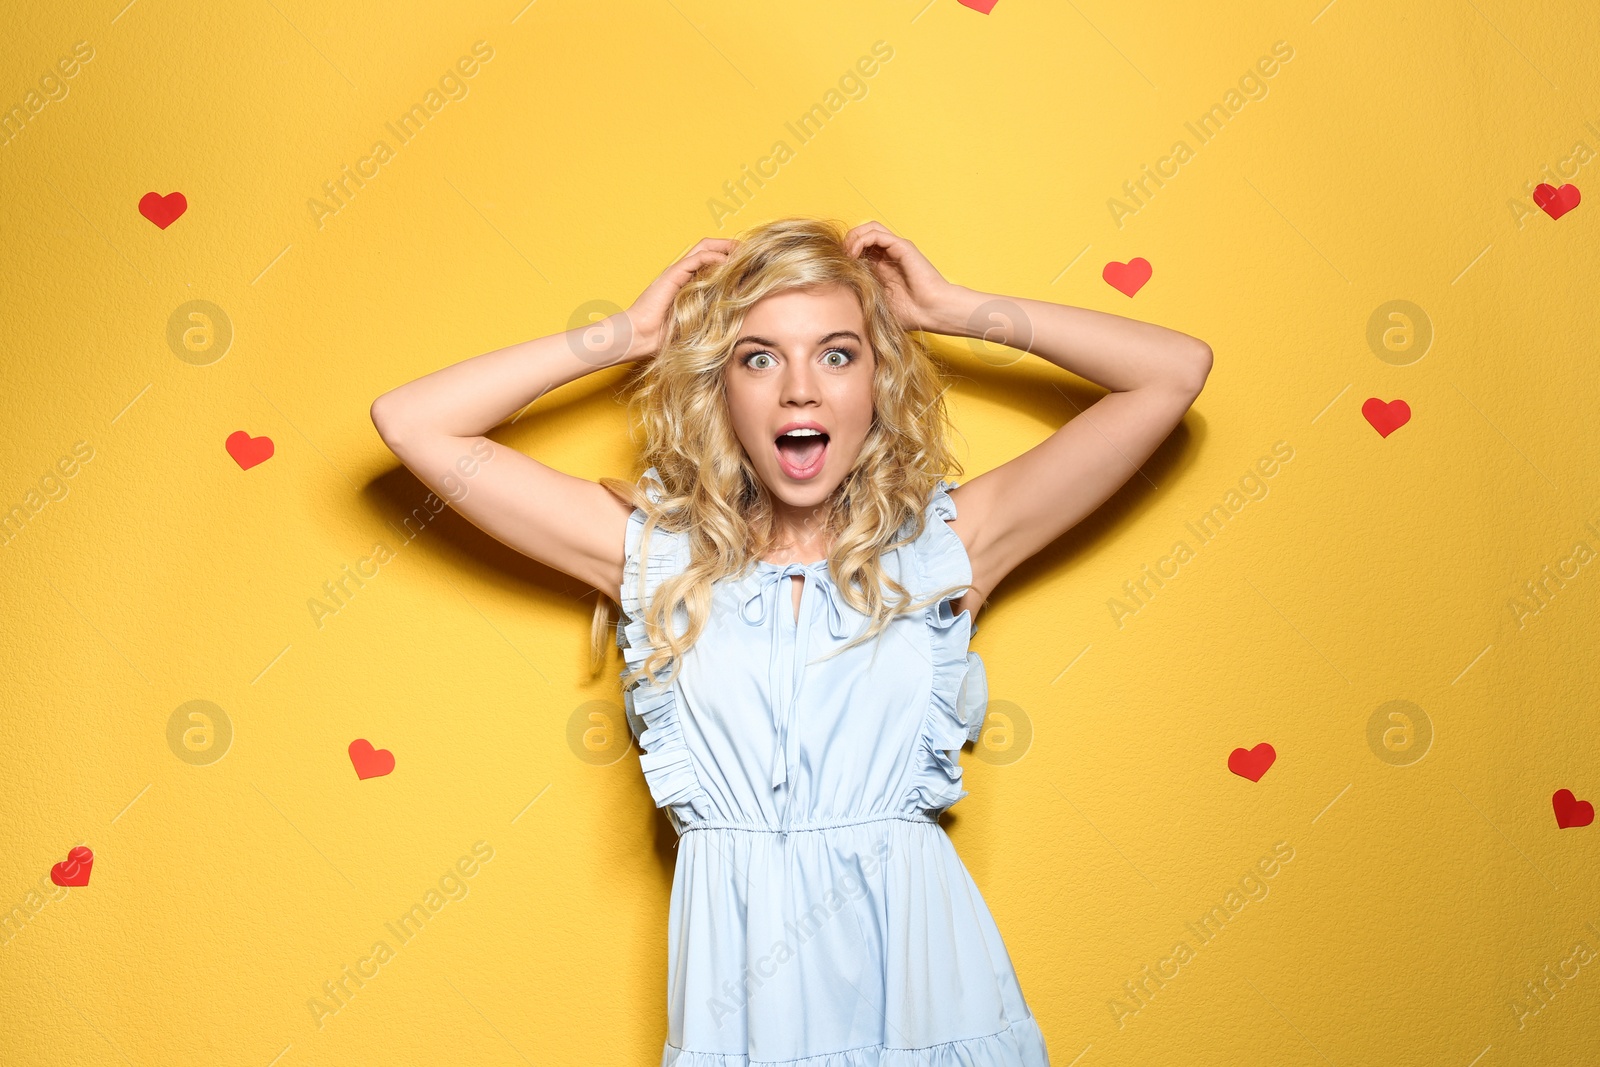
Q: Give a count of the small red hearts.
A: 10